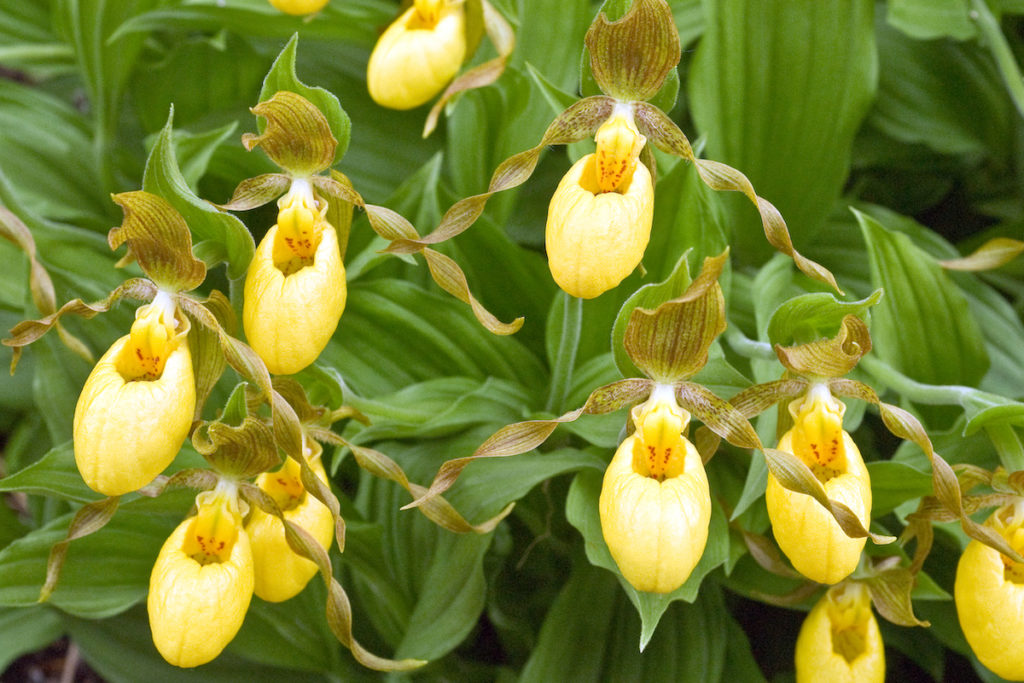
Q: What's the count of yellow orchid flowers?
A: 11